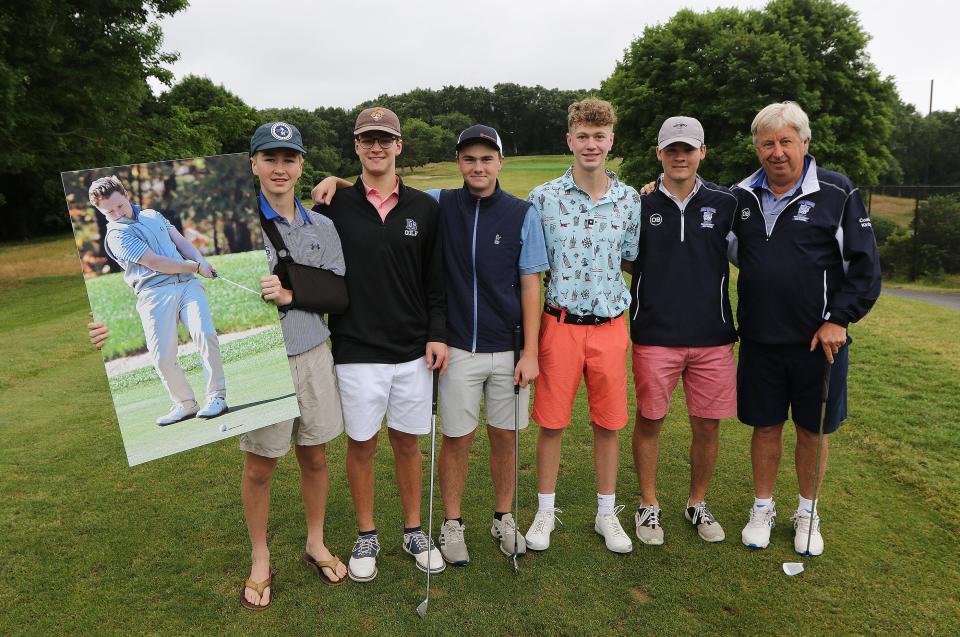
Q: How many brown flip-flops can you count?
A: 2